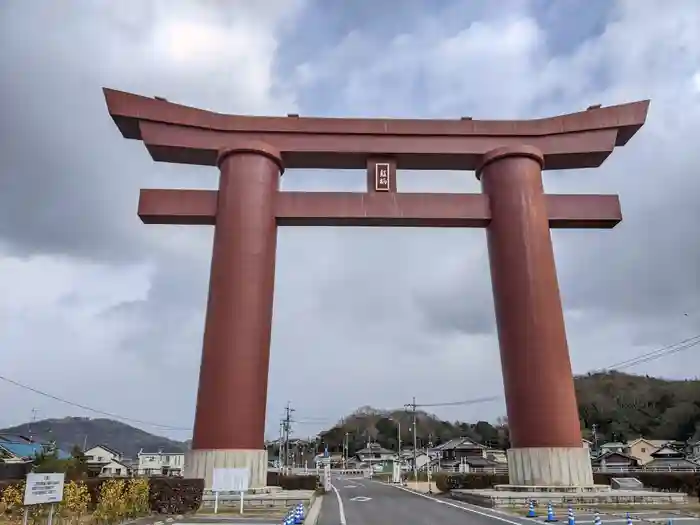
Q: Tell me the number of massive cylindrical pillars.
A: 2